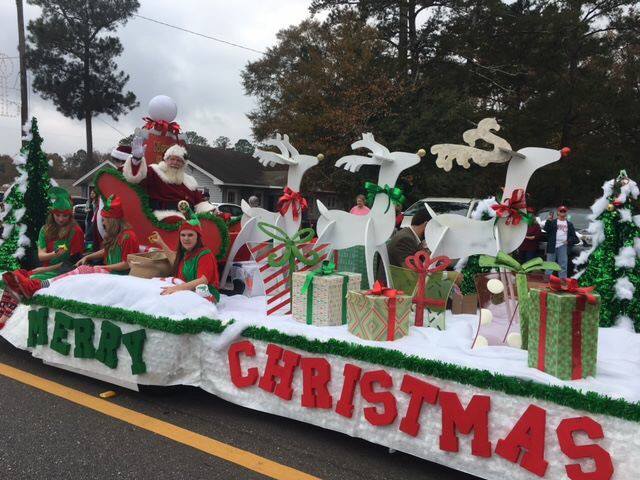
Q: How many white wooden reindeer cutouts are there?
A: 3